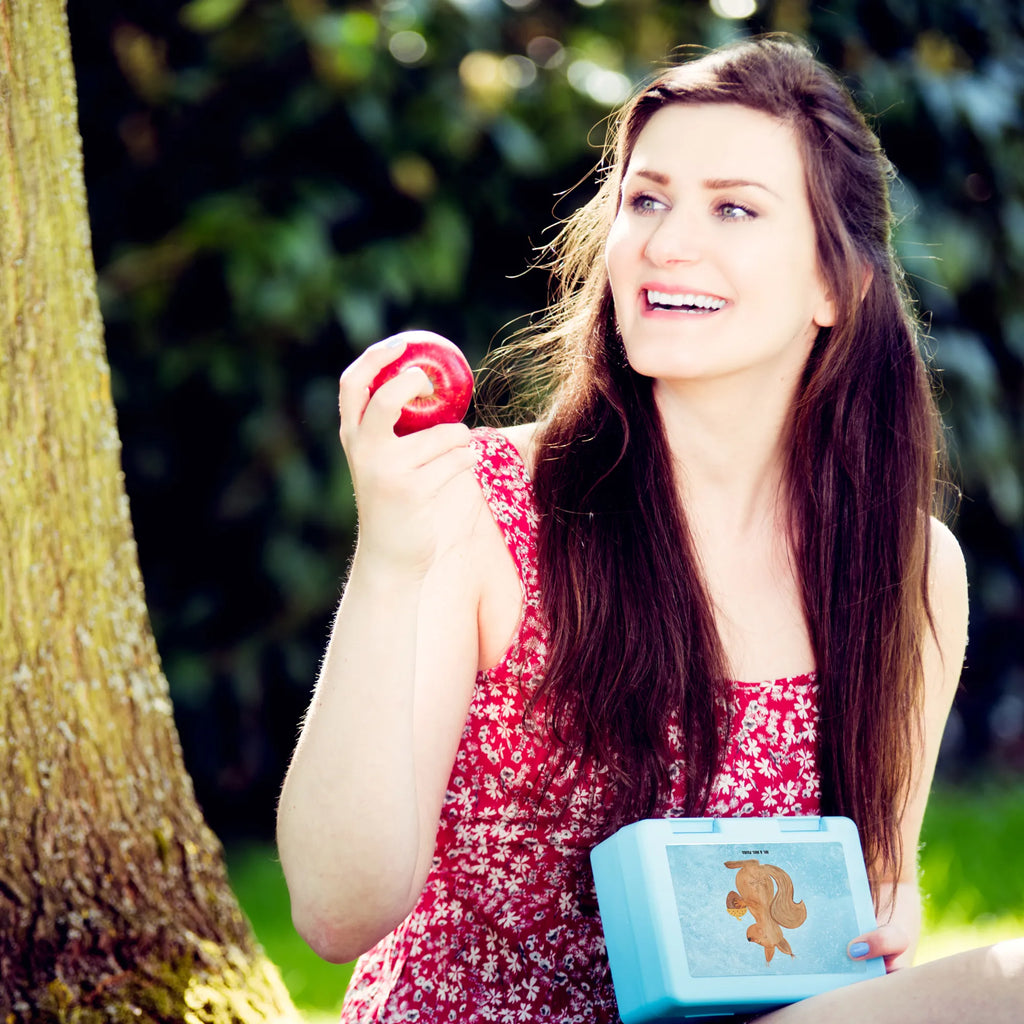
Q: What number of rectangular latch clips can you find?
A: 2